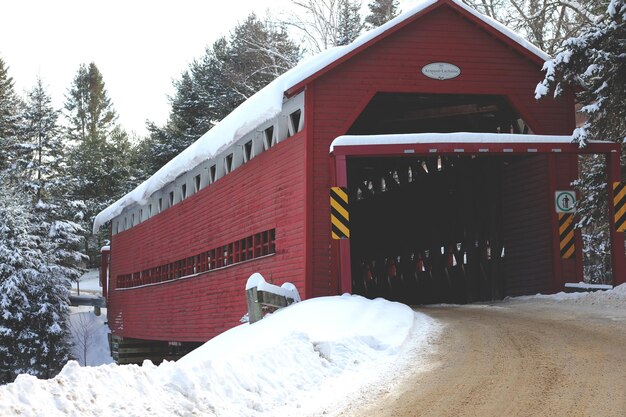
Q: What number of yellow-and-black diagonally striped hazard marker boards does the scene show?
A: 3